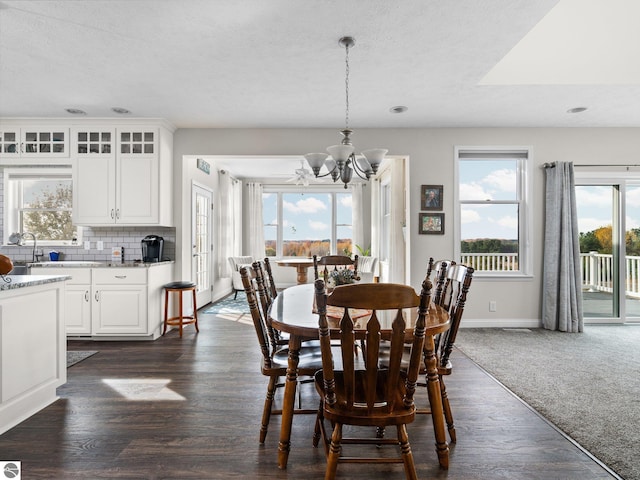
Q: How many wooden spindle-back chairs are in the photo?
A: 6